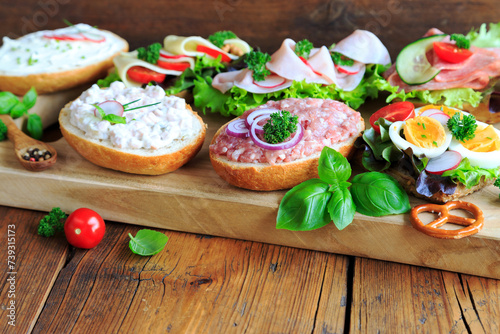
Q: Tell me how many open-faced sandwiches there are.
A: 7